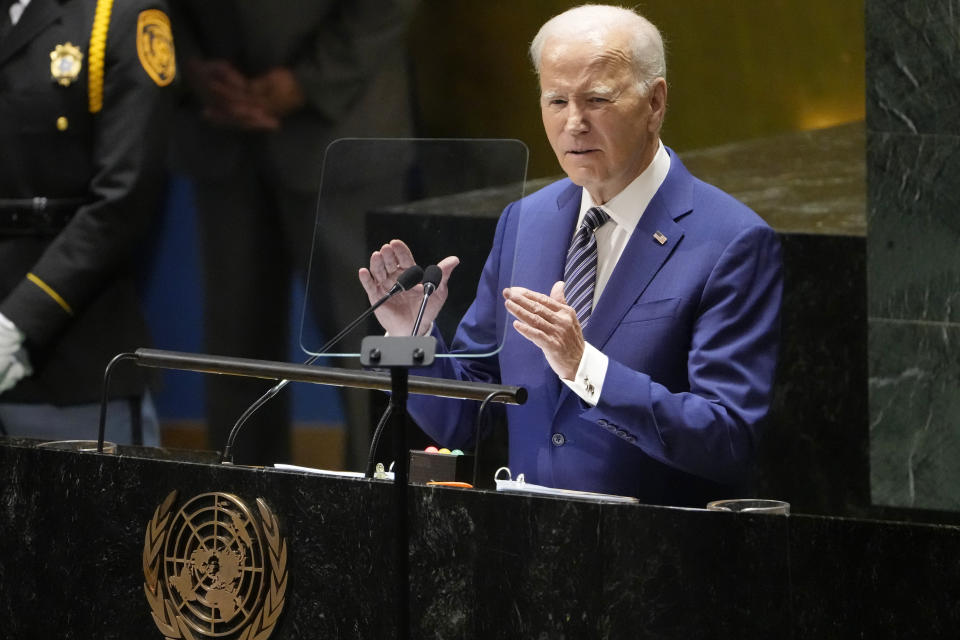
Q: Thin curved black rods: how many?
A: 4